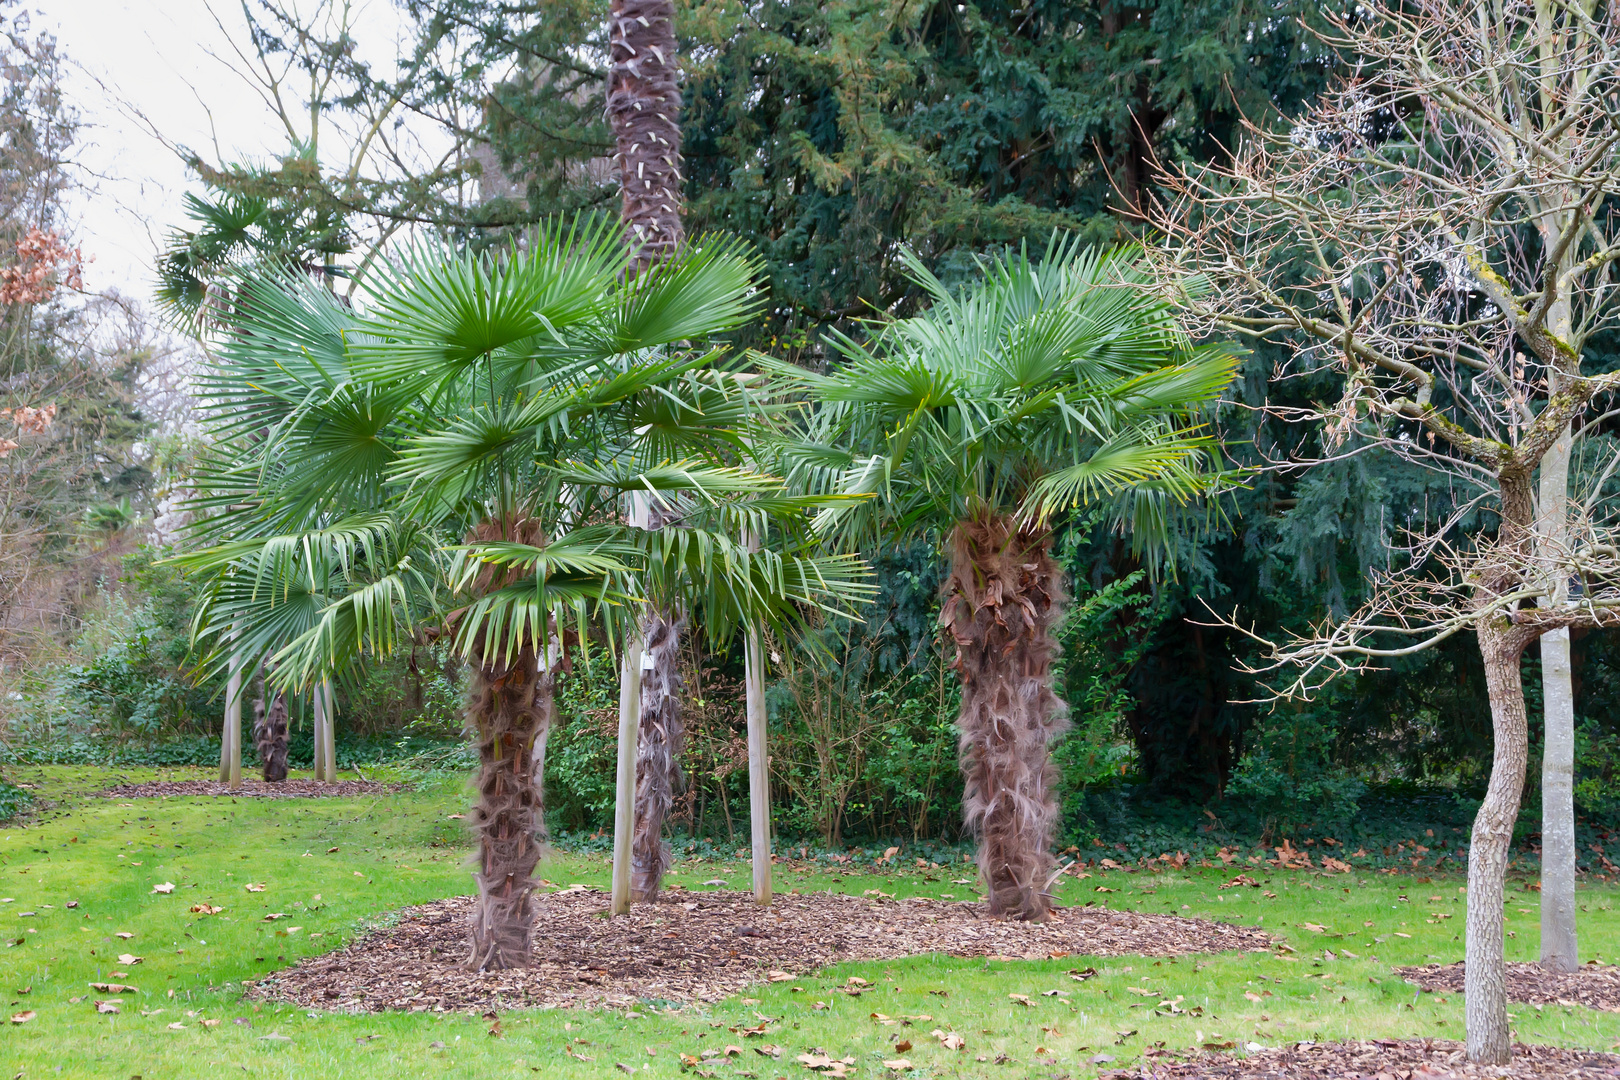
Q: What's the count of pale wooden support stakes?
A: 7